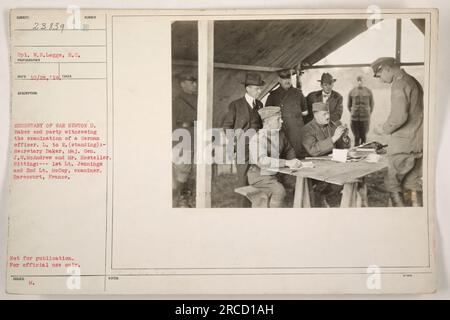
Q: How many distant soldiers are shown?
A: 1